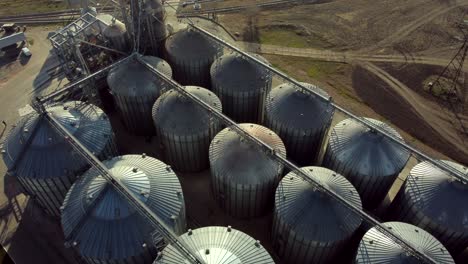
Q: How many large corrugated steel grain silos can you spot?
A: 13